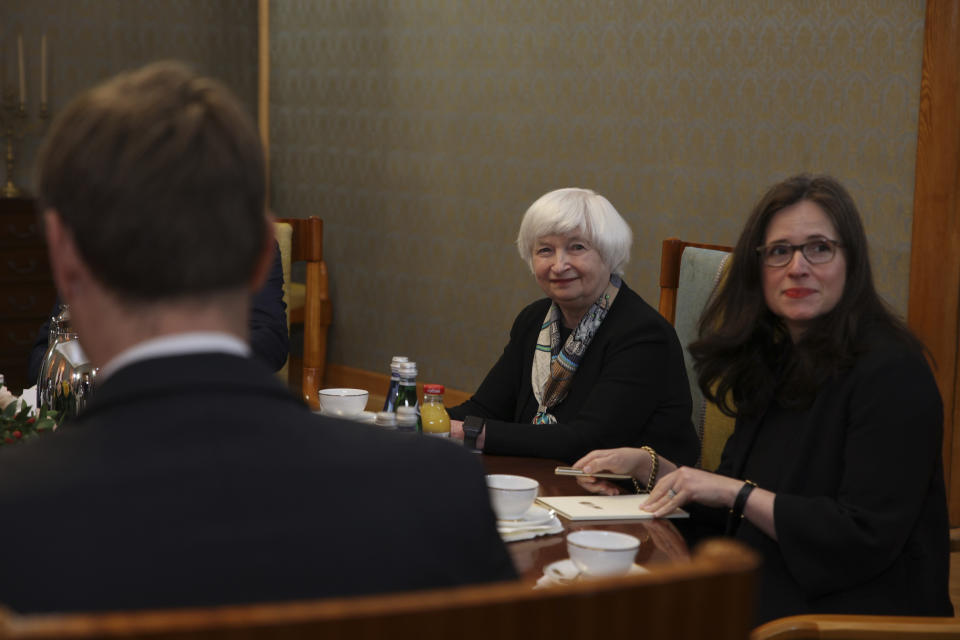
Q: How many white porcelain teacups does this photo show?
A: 3